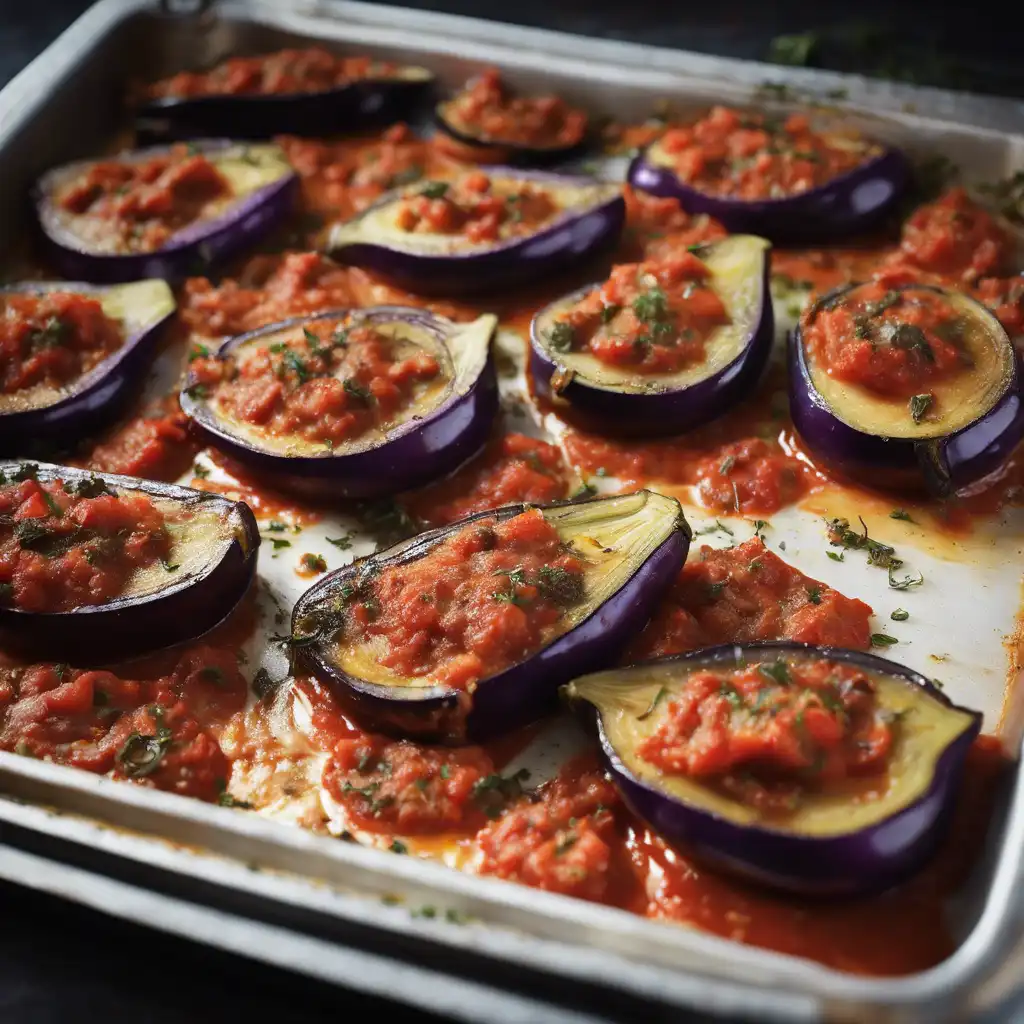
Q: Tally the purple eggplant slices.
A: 12